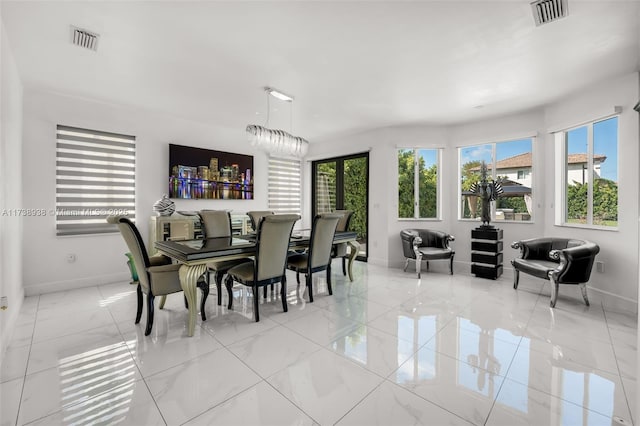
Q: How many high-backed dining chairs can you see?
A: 6